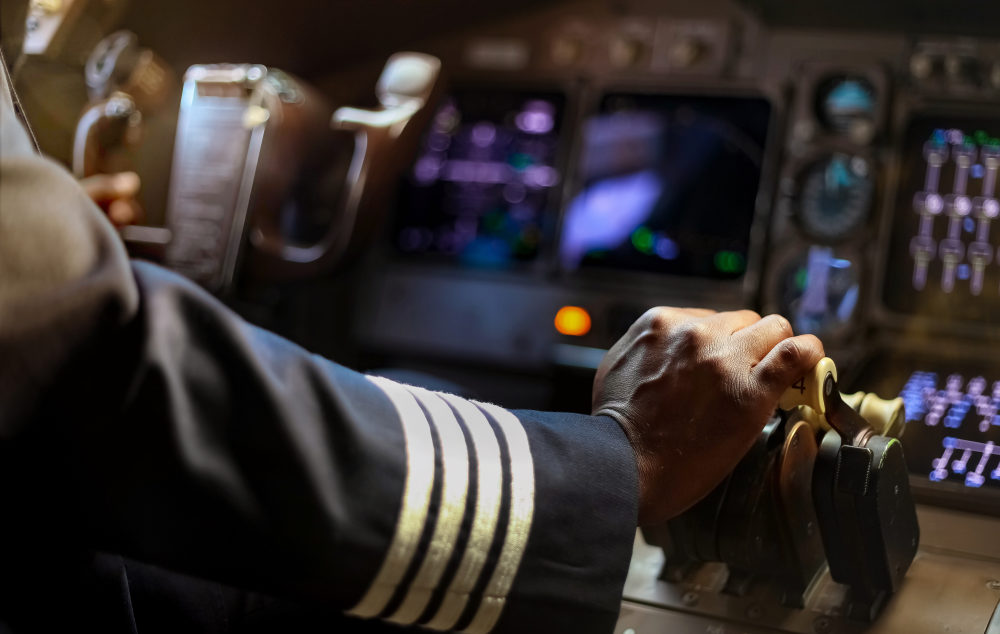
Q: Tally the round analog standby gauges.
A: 3